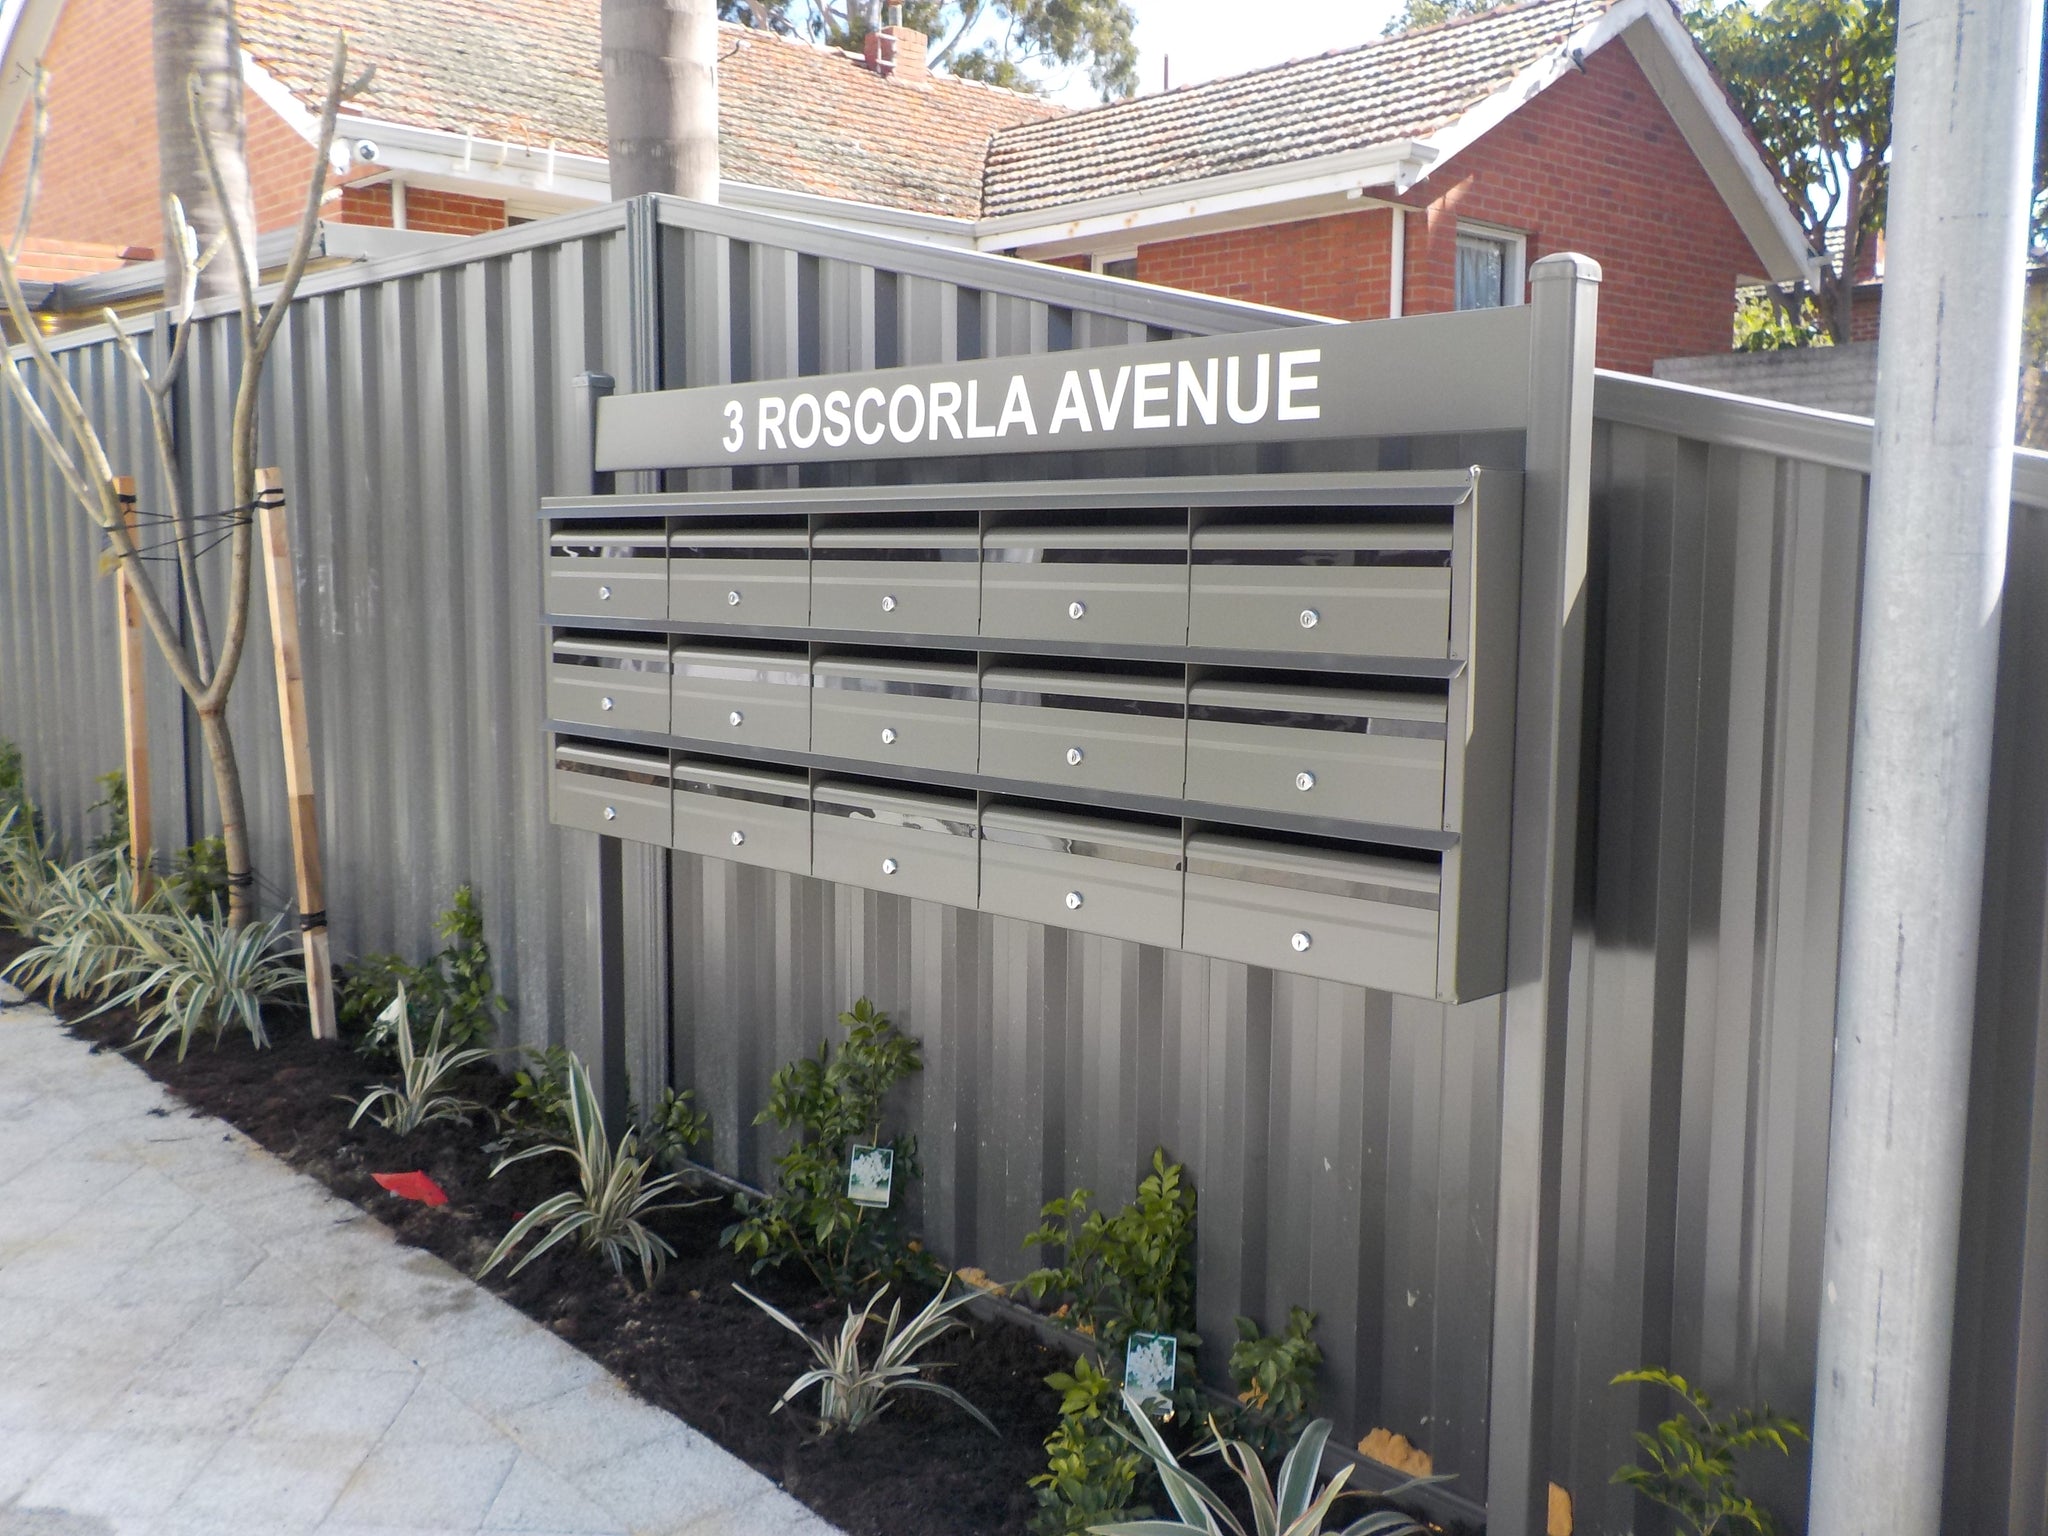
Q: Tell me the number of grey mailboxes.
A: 15